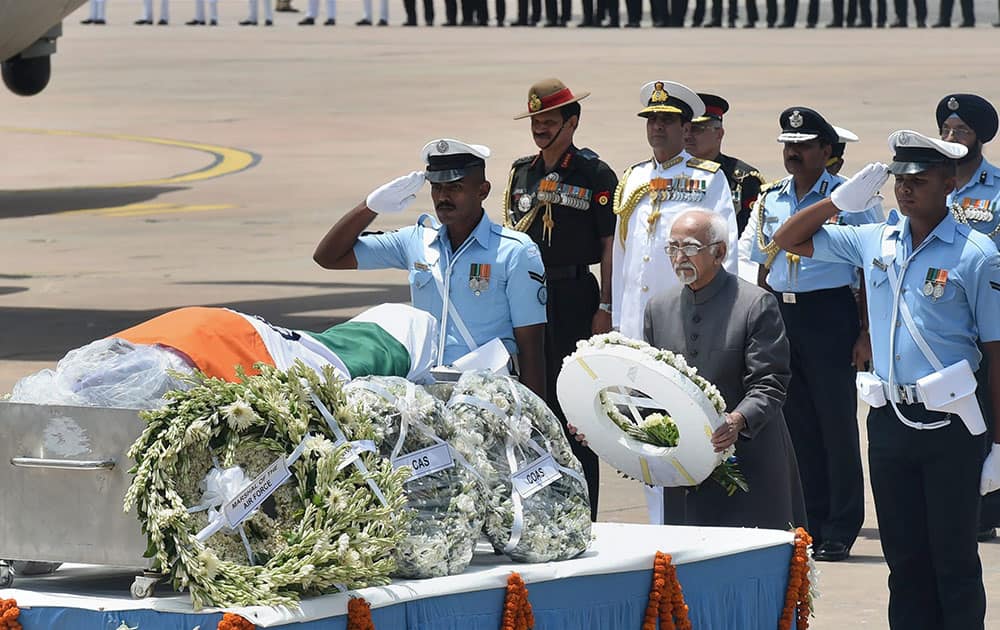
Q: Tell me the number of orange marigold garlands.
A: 6